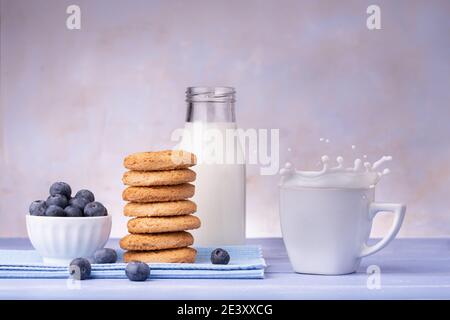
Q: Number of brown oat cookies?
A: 7